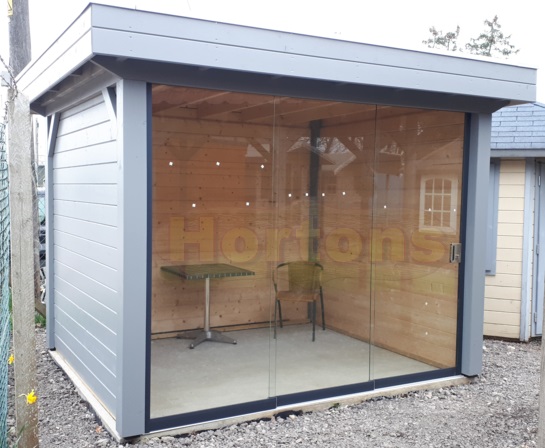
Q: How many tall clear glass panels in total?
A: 3